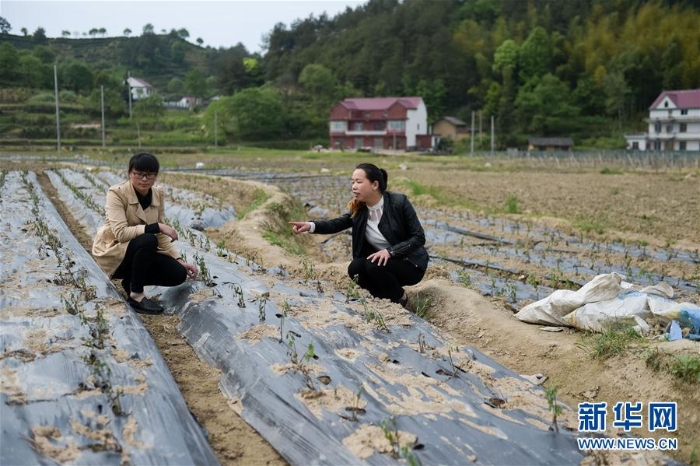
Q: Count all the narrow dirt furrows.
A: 1